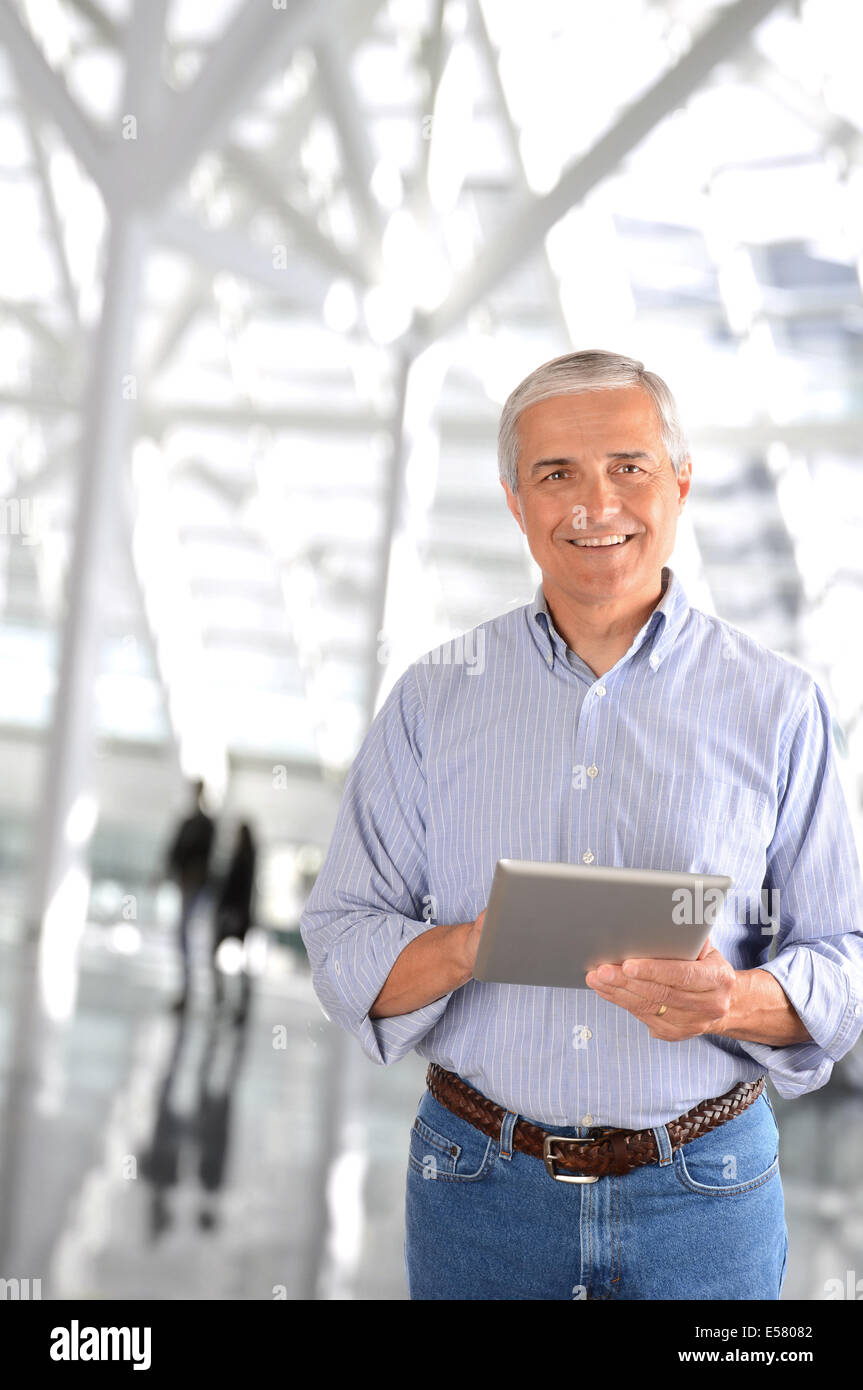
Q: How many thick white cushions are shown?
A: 0